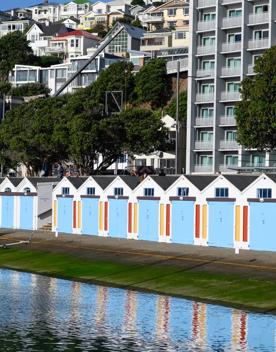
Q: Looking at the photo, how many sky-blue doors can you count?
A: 9